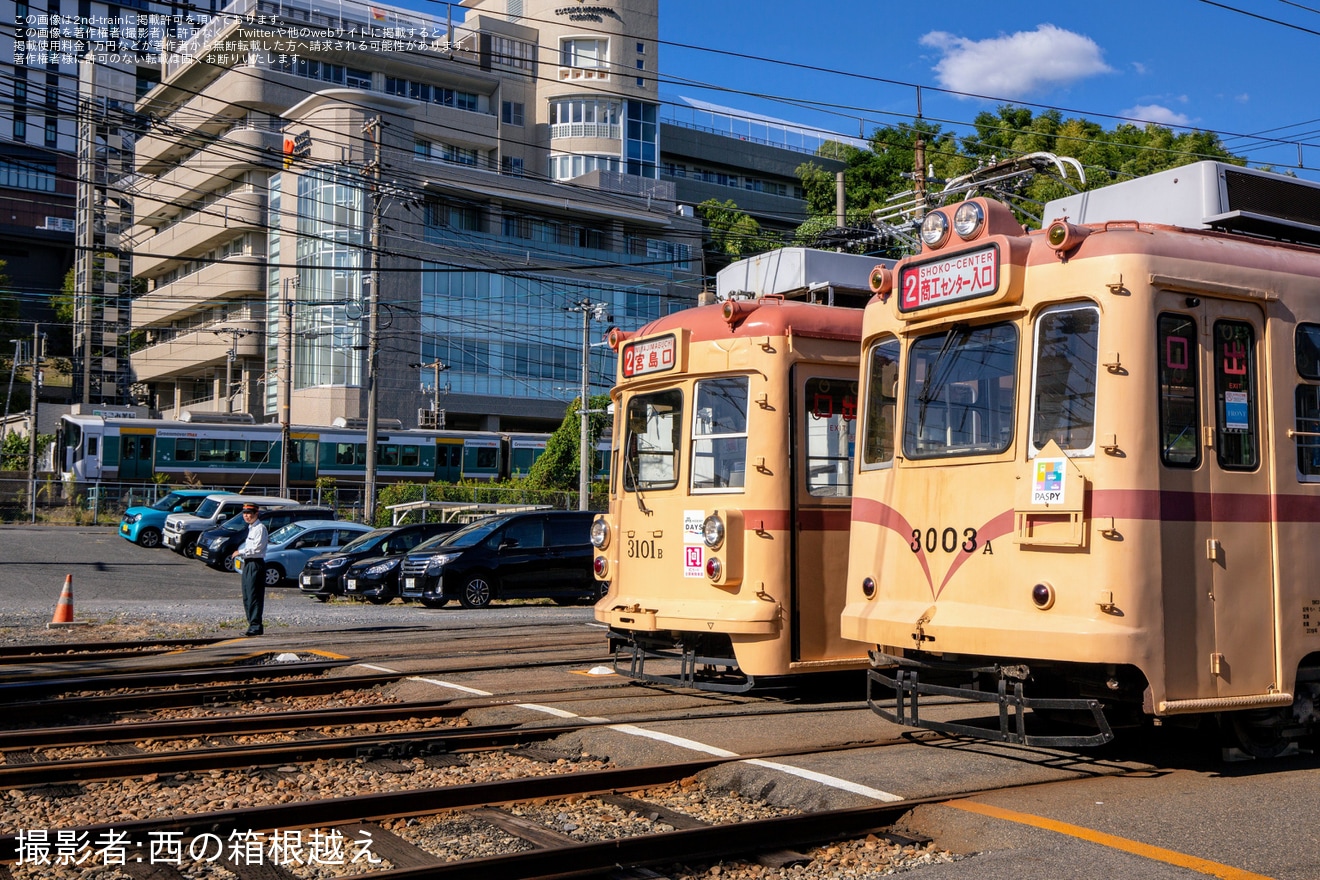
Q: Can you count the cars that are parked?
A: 7